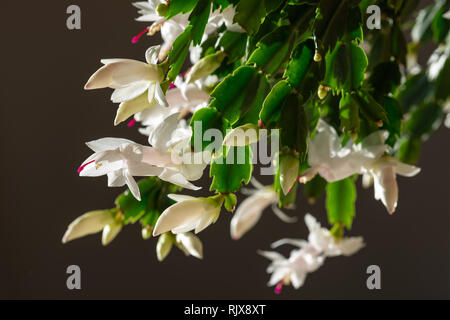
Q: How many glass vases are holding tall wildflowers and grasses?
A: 0